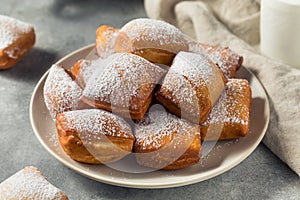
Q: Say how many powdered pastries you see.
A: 12